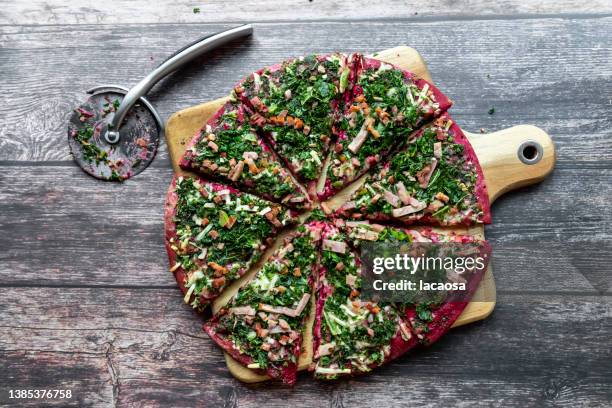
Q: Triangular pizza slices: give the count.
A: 8